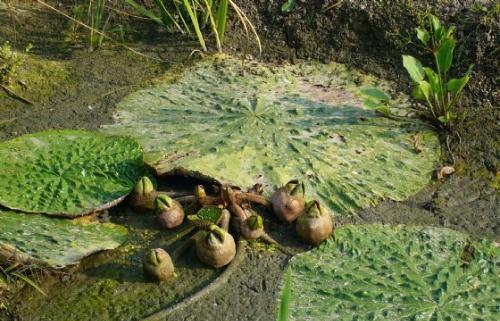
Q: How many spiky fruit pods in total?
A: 7